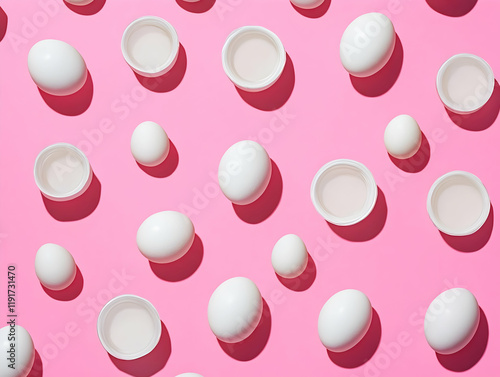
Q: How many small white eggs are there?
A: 4